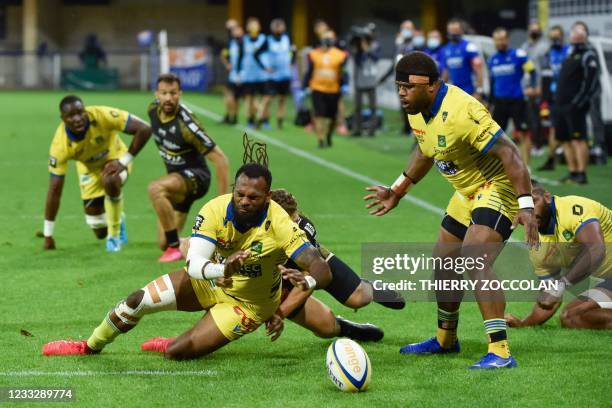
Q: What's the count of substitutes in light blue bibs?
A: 3